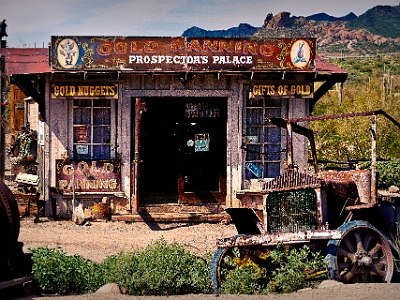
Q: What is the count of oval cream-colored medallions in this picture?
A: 2